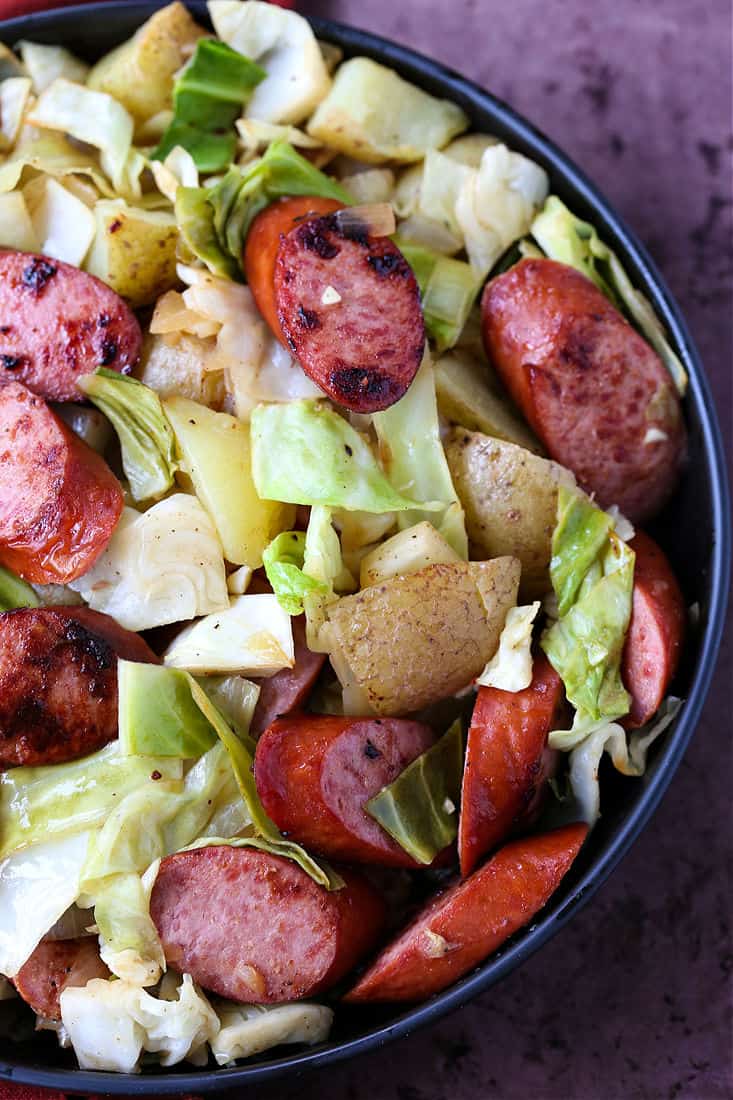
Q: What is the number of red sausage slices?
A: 12